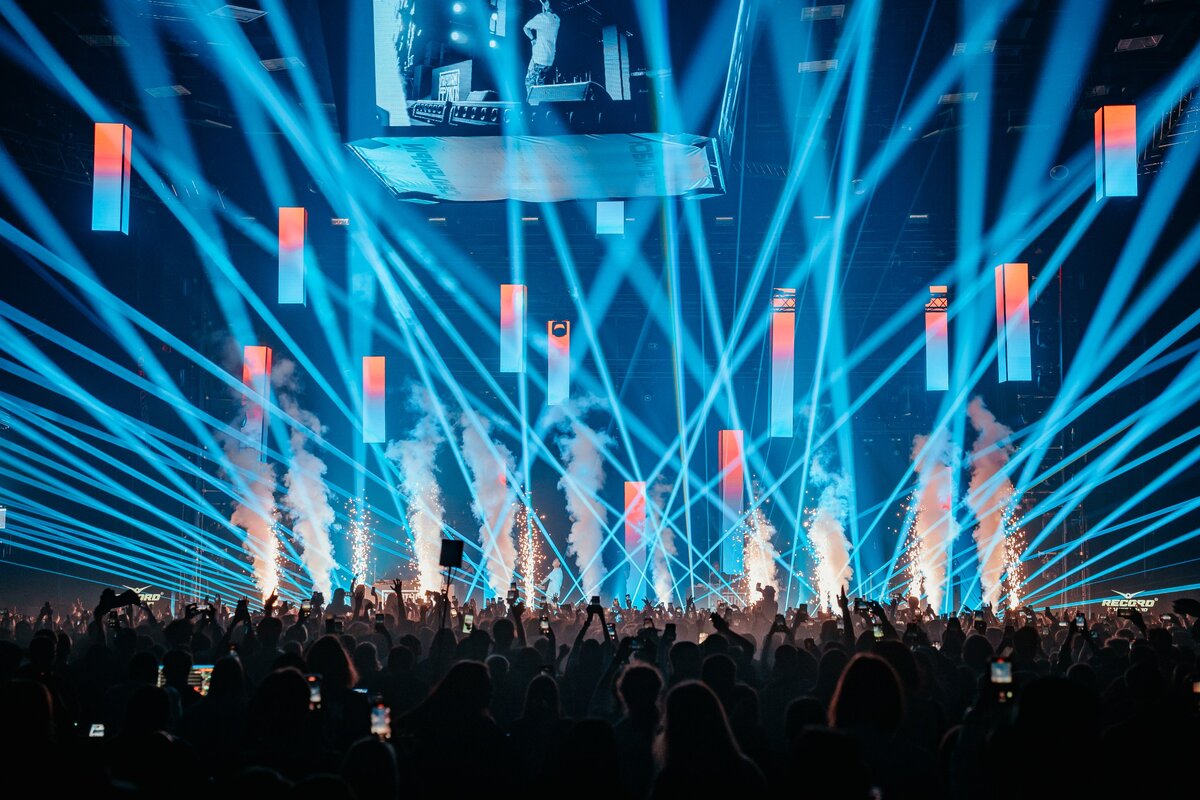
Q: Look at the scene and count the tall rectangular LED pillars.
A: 12